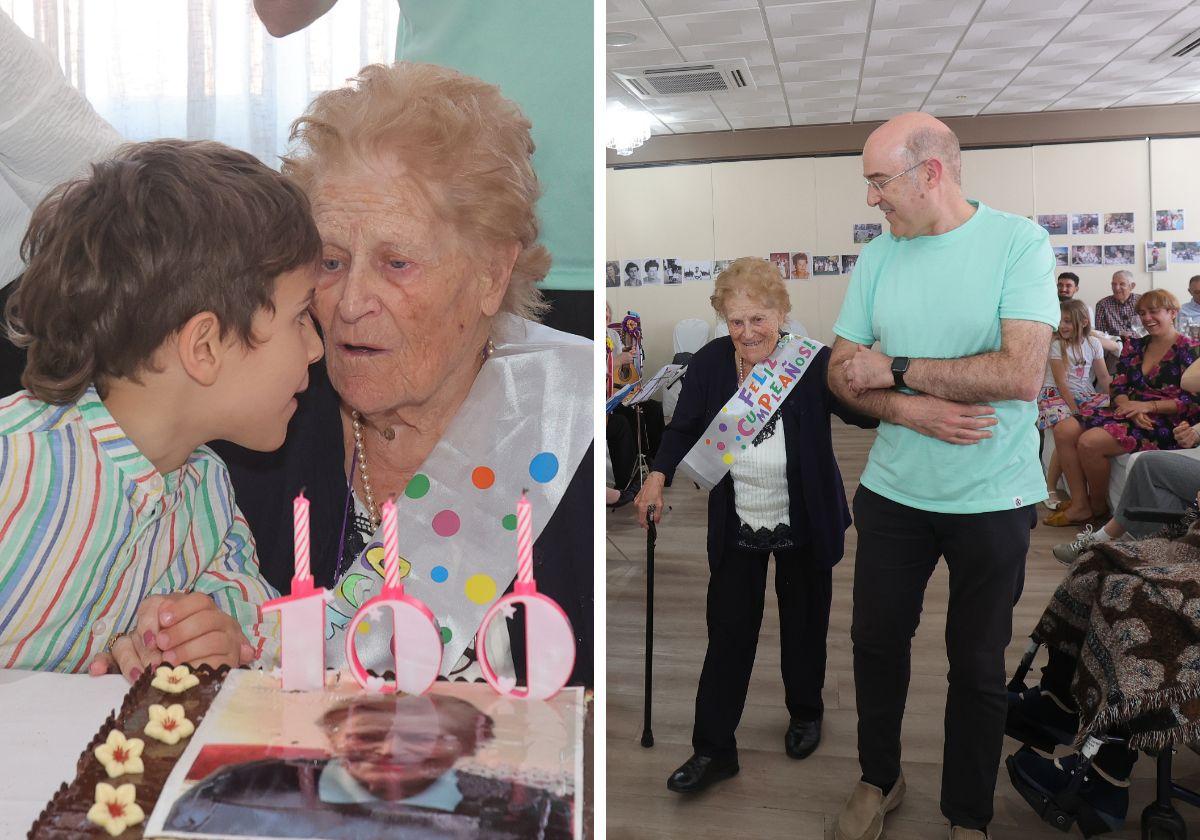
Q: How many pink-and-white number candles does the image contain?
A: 3